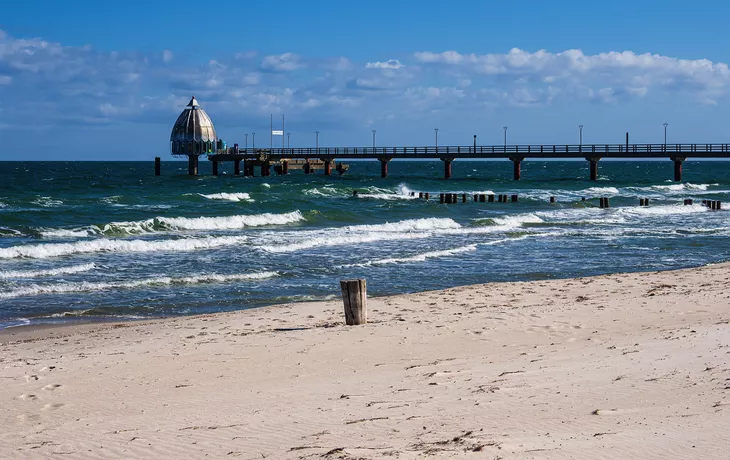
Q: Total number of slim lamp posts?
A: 9